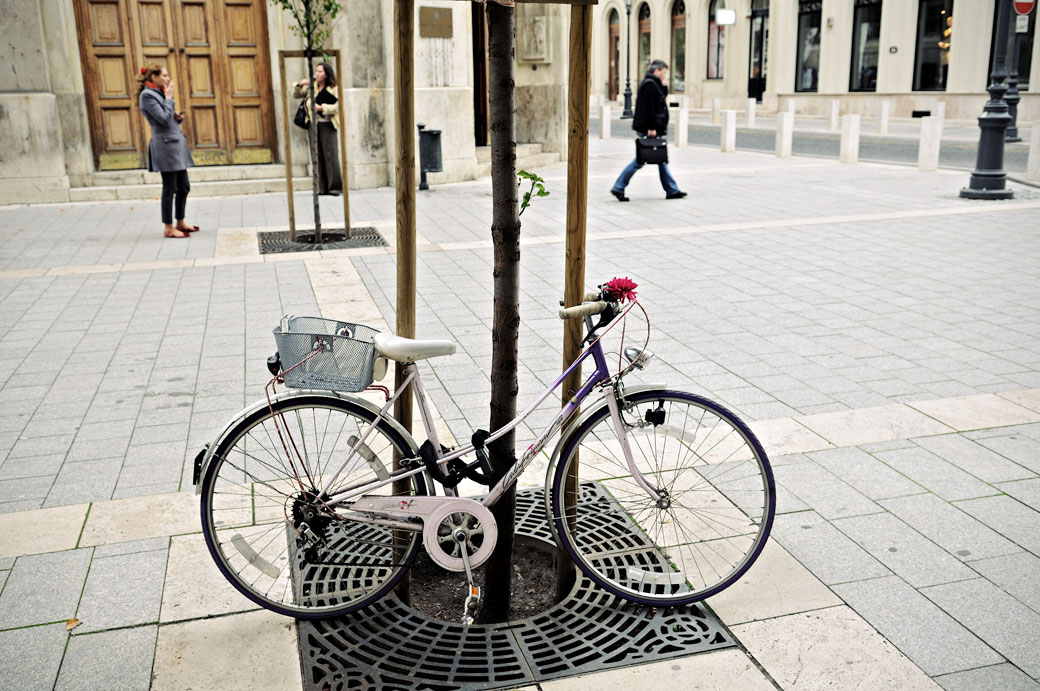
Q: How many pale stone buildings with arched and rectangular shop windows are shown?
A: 1